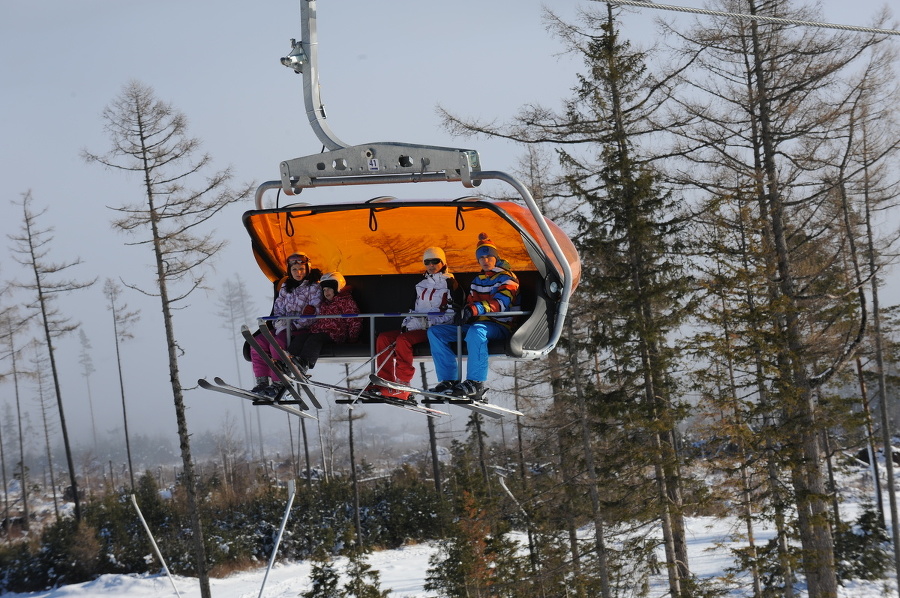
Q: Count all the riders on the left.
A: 2